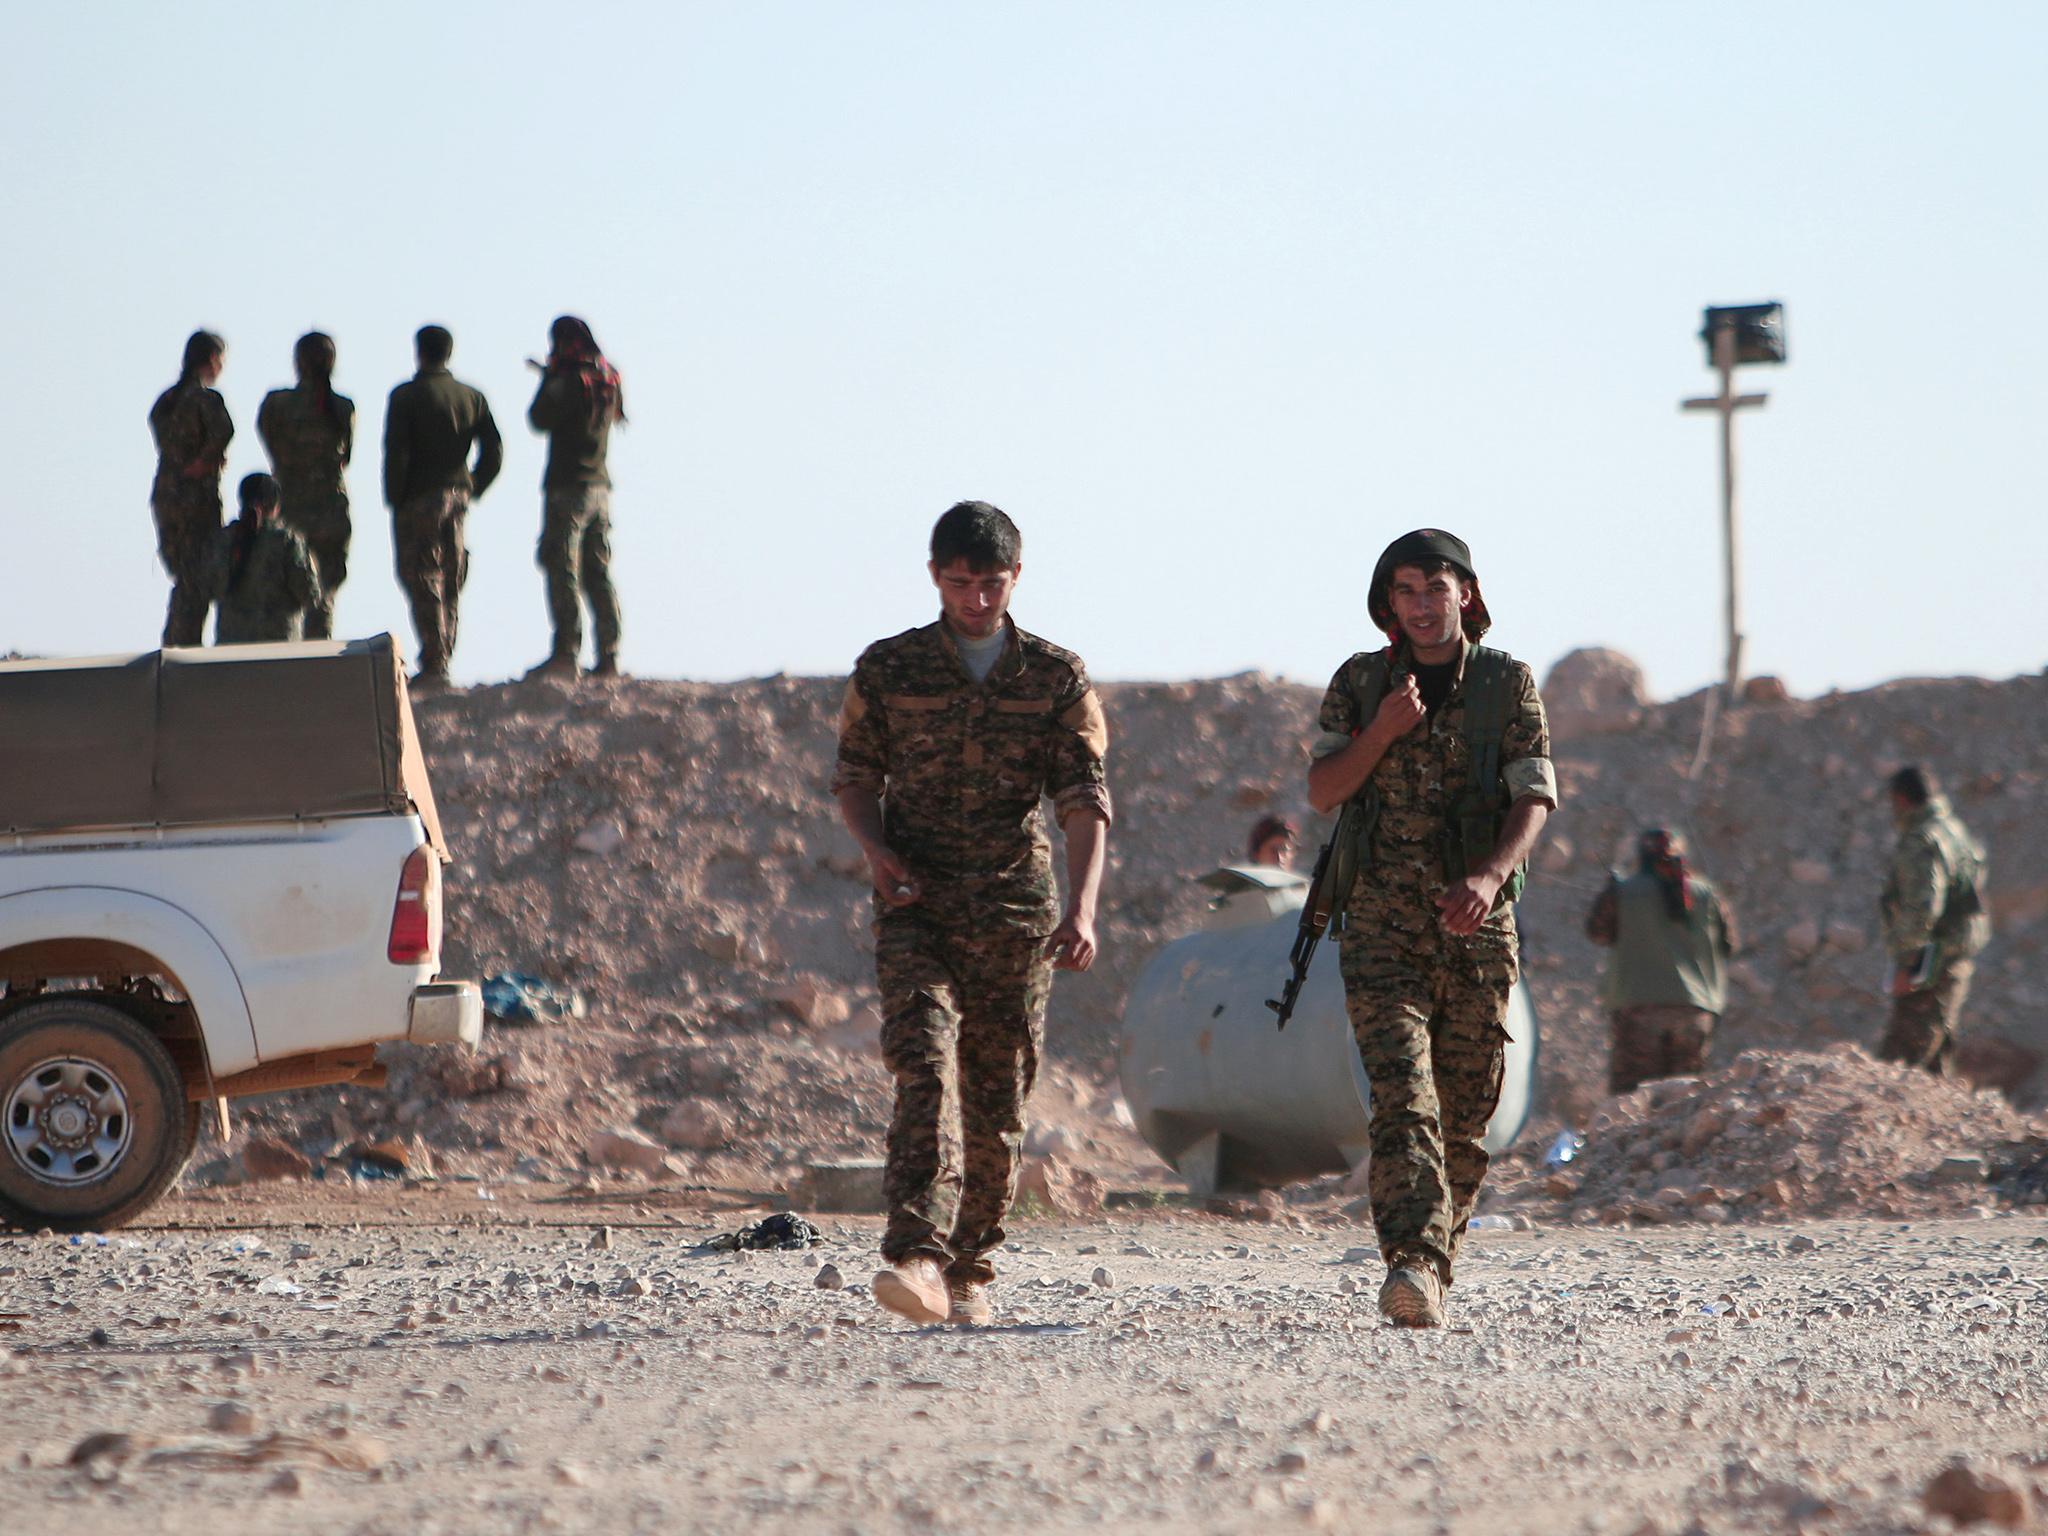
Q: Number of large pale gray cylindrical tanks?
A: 1